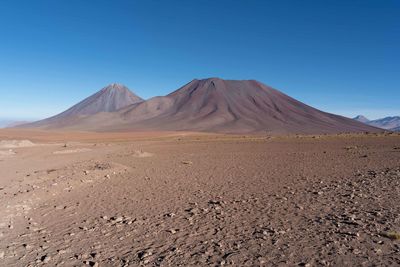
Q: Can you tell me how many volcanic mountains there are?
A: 2